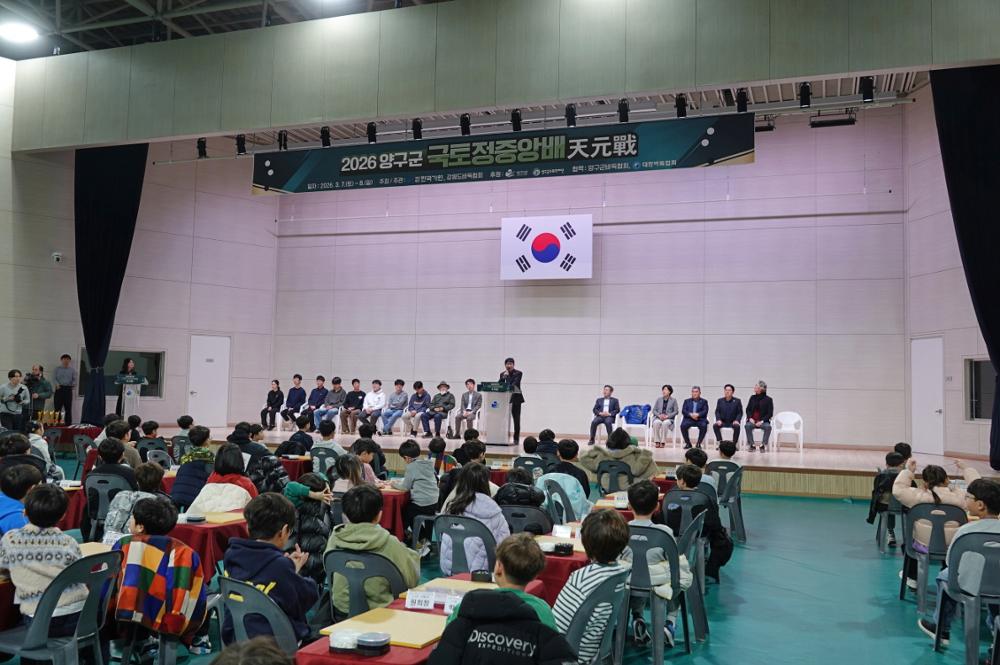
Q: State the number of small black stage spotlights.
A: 14